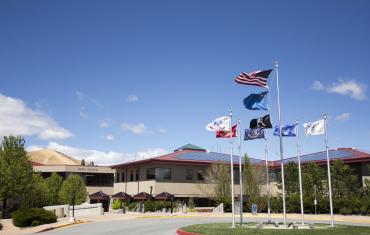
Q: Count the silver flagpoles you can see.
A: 6